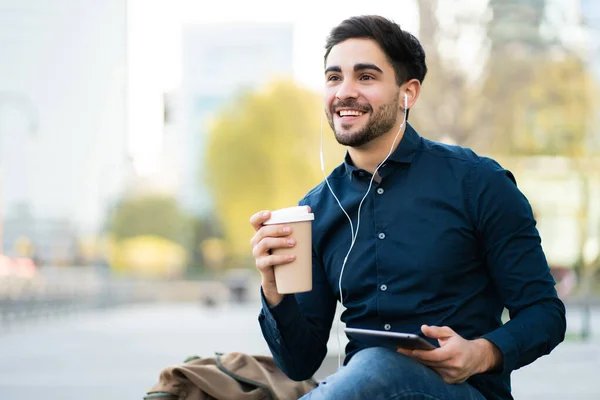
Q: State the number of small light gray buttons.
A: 4